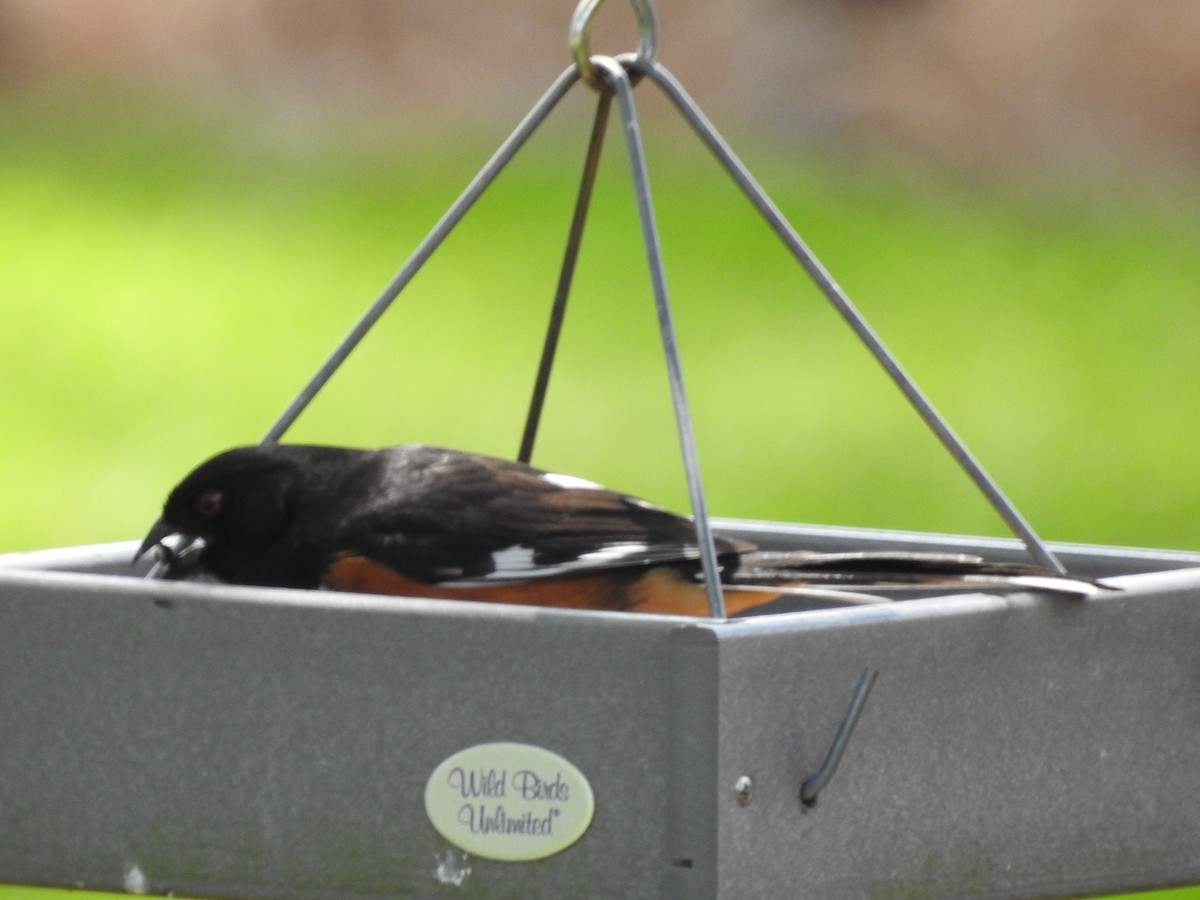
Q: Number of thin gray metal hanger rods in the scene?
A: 4